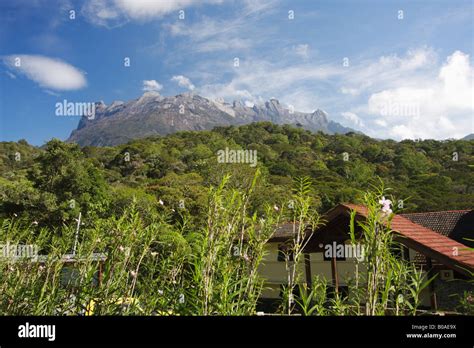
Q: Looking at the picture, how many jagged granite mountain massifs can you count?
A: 1